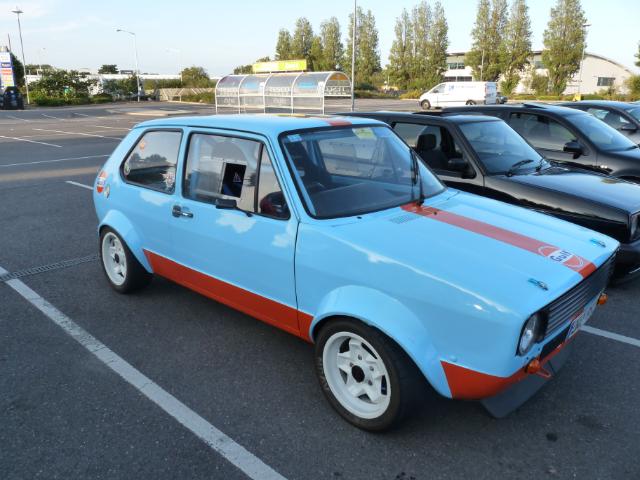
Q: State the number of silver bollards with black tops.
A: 0